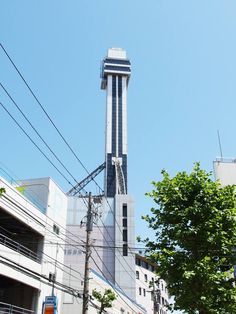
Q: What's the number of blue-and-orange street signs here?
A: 1